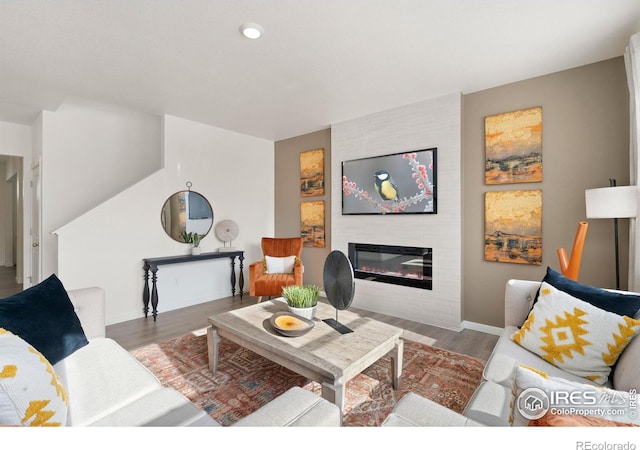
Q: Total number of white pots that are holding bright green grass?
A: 1